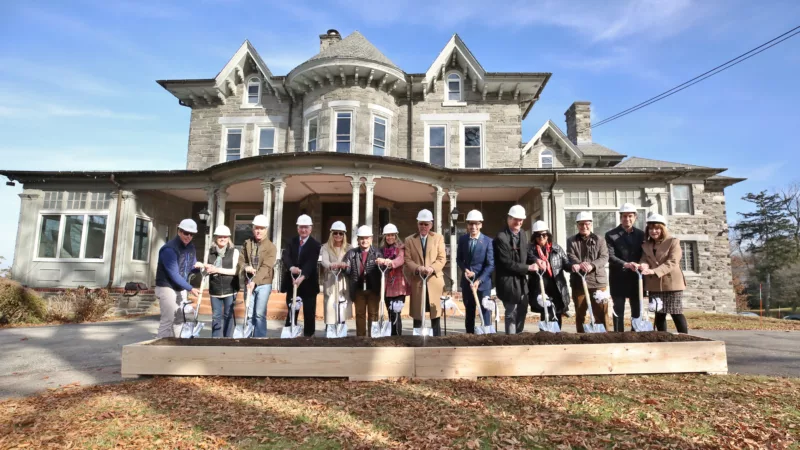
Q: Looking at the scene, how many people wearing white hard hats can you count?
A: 14